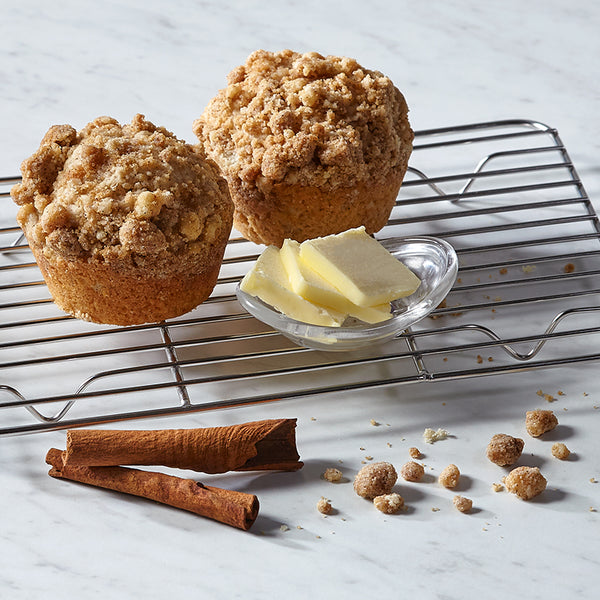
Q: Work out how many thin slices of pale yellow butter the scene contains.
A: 3